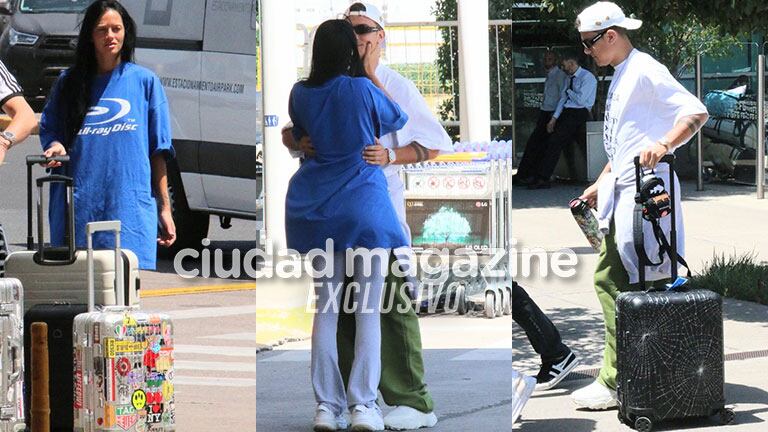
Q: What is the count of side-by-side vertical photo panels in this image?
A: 3